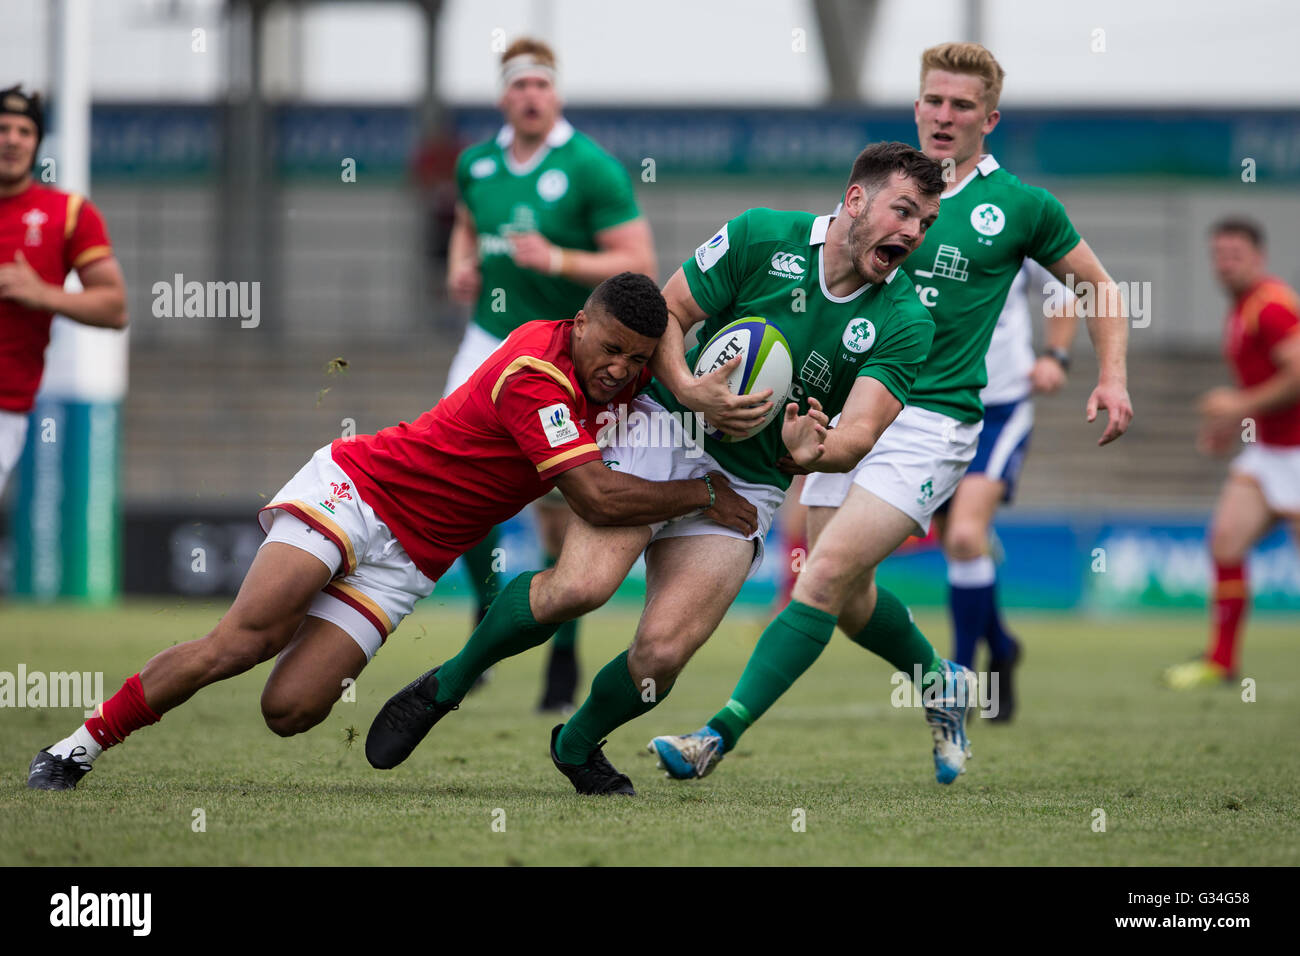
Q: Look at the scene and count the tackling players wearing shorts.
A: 1